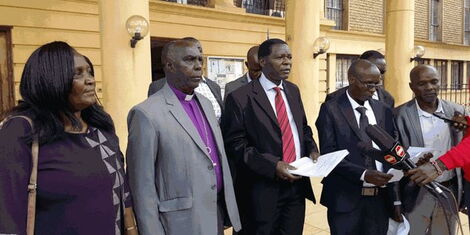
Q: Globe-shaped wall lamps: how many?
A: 3